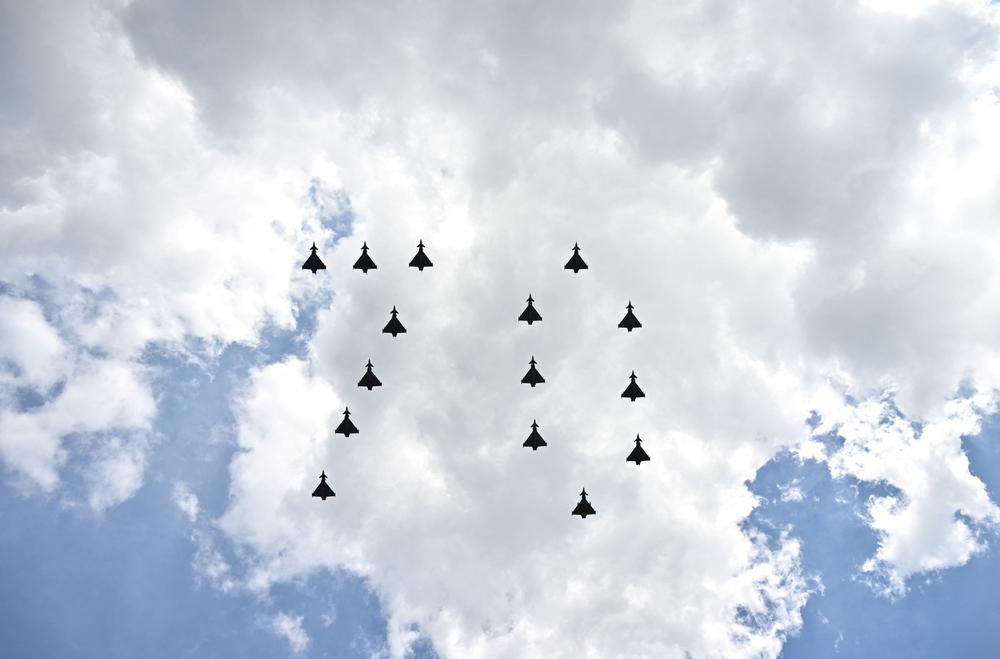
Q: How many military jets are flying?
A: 15